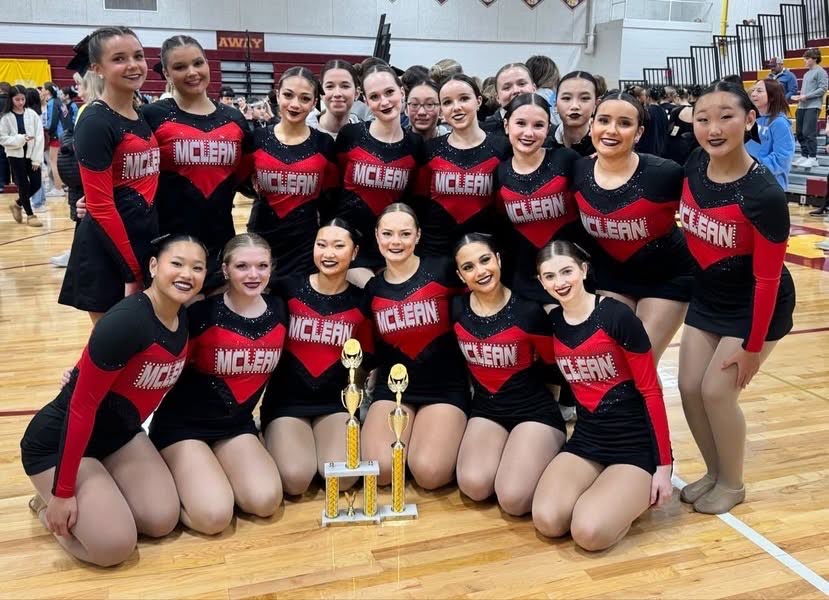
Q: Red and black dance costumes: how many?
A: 14